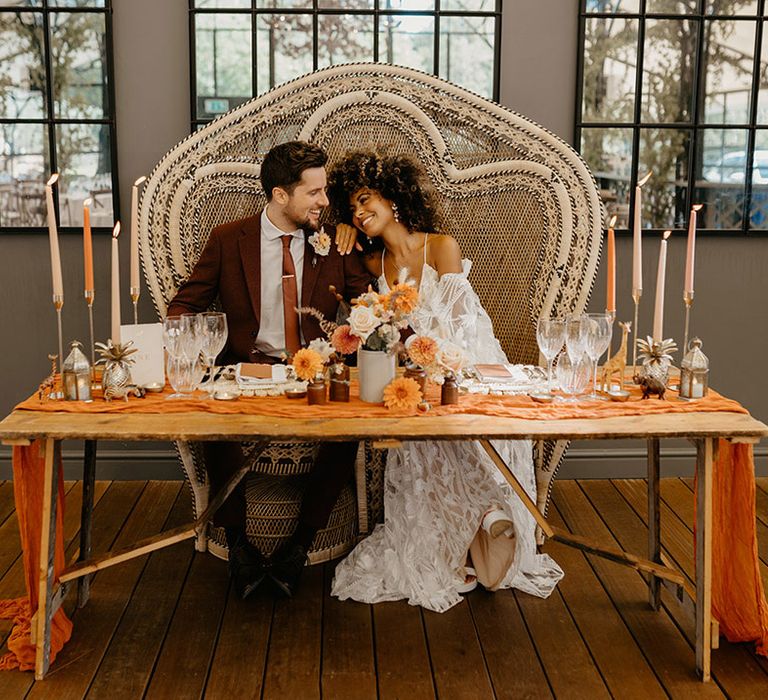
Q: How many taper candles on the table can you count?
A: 8